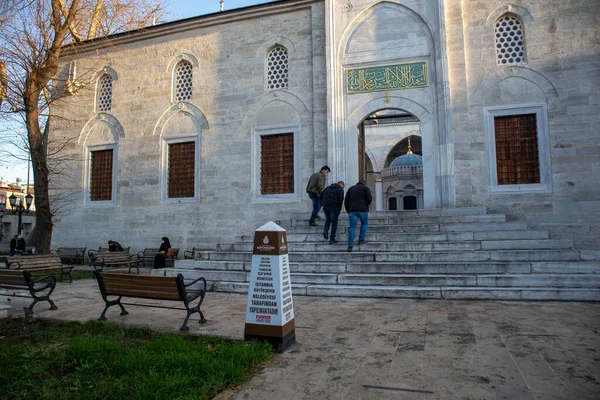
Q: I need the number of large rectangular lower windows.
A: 4